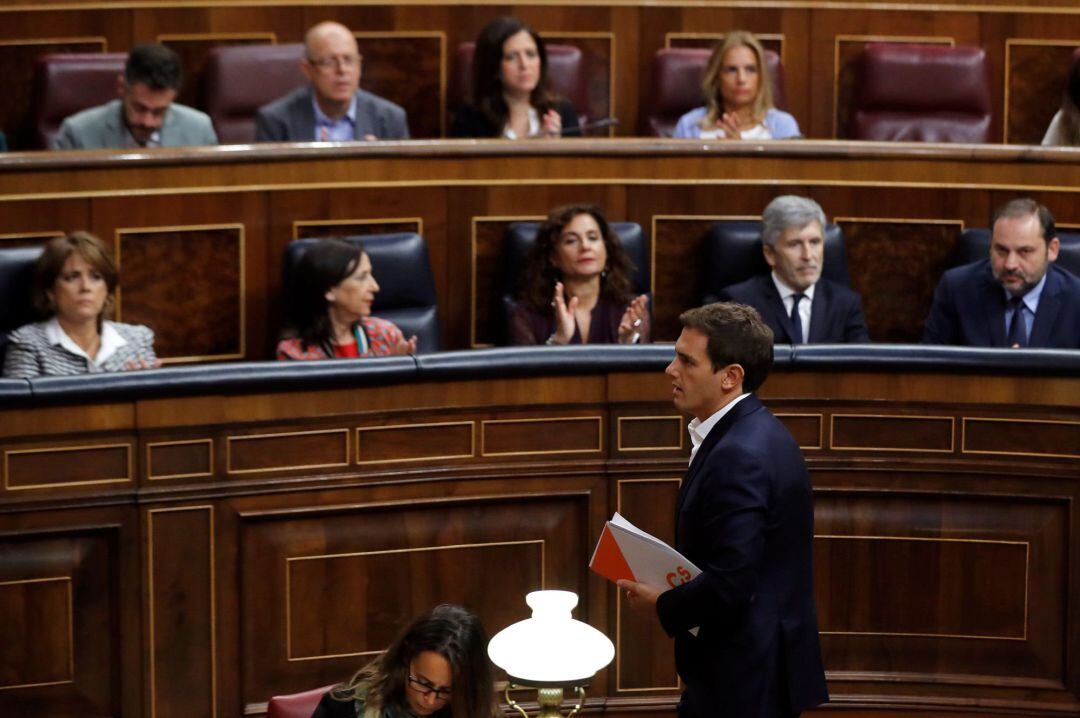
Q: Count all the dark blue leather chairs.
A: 5